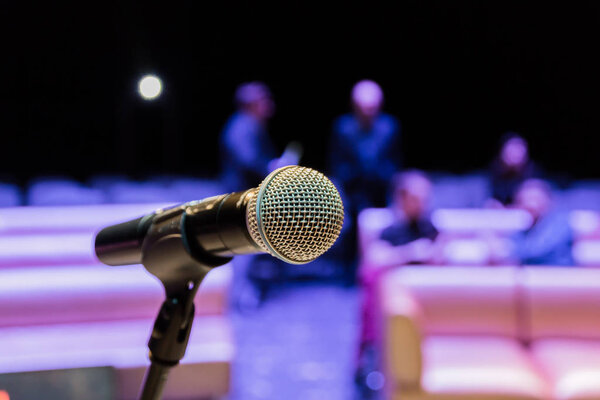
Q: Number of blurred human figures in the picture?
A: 5